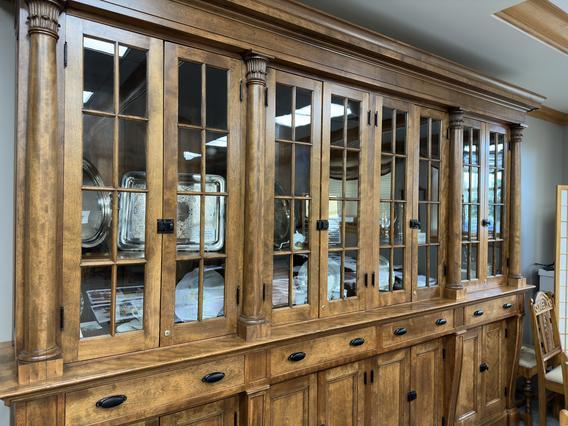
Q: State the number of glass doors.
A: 8